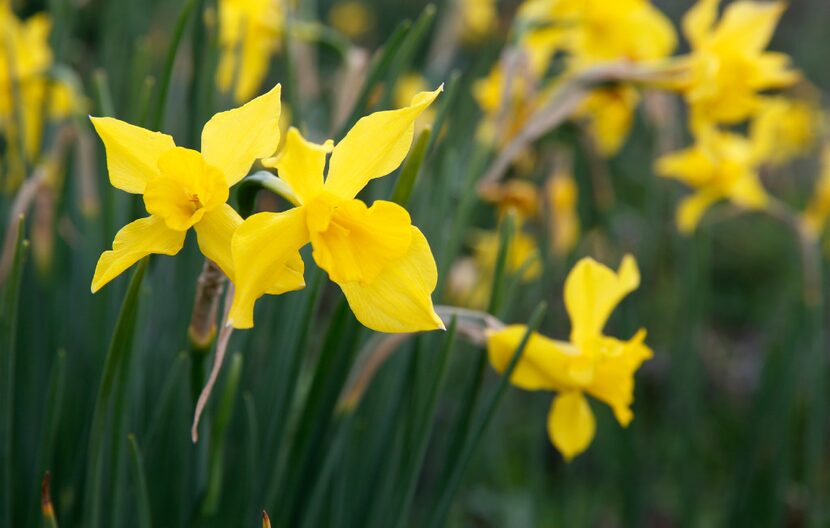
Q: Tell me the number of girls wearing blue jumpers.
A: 0